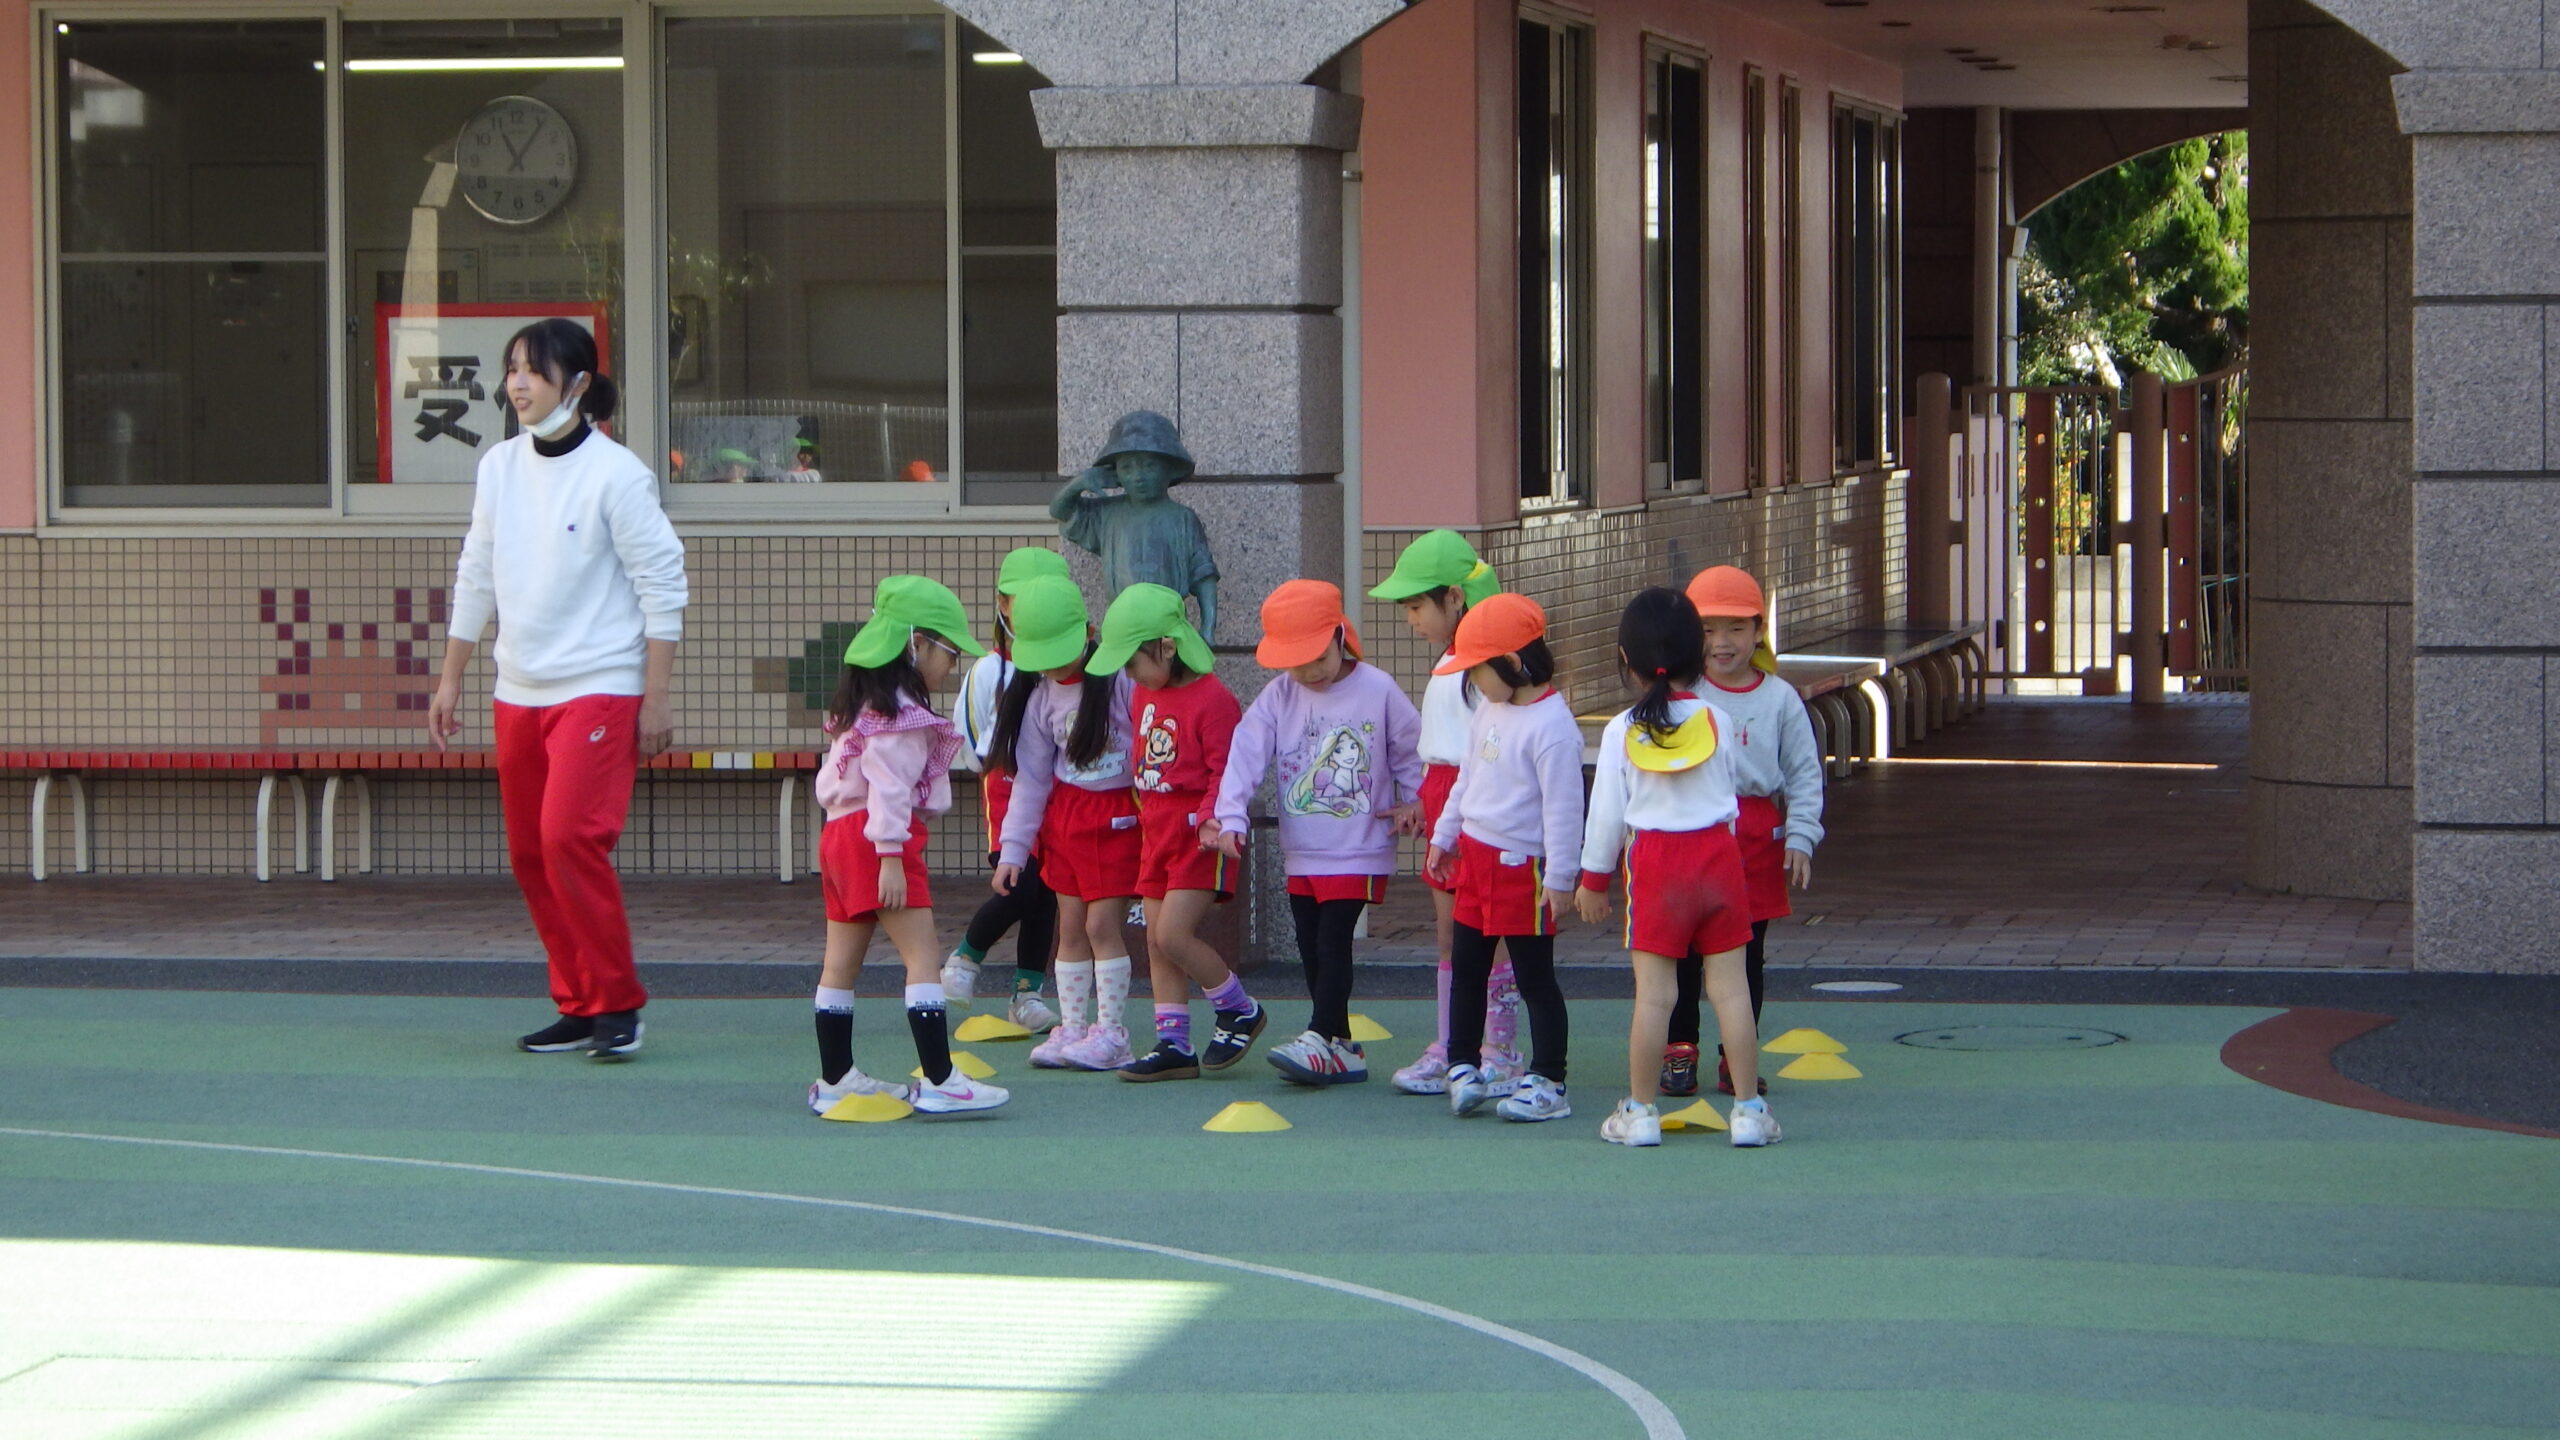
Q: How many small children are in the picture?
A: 9